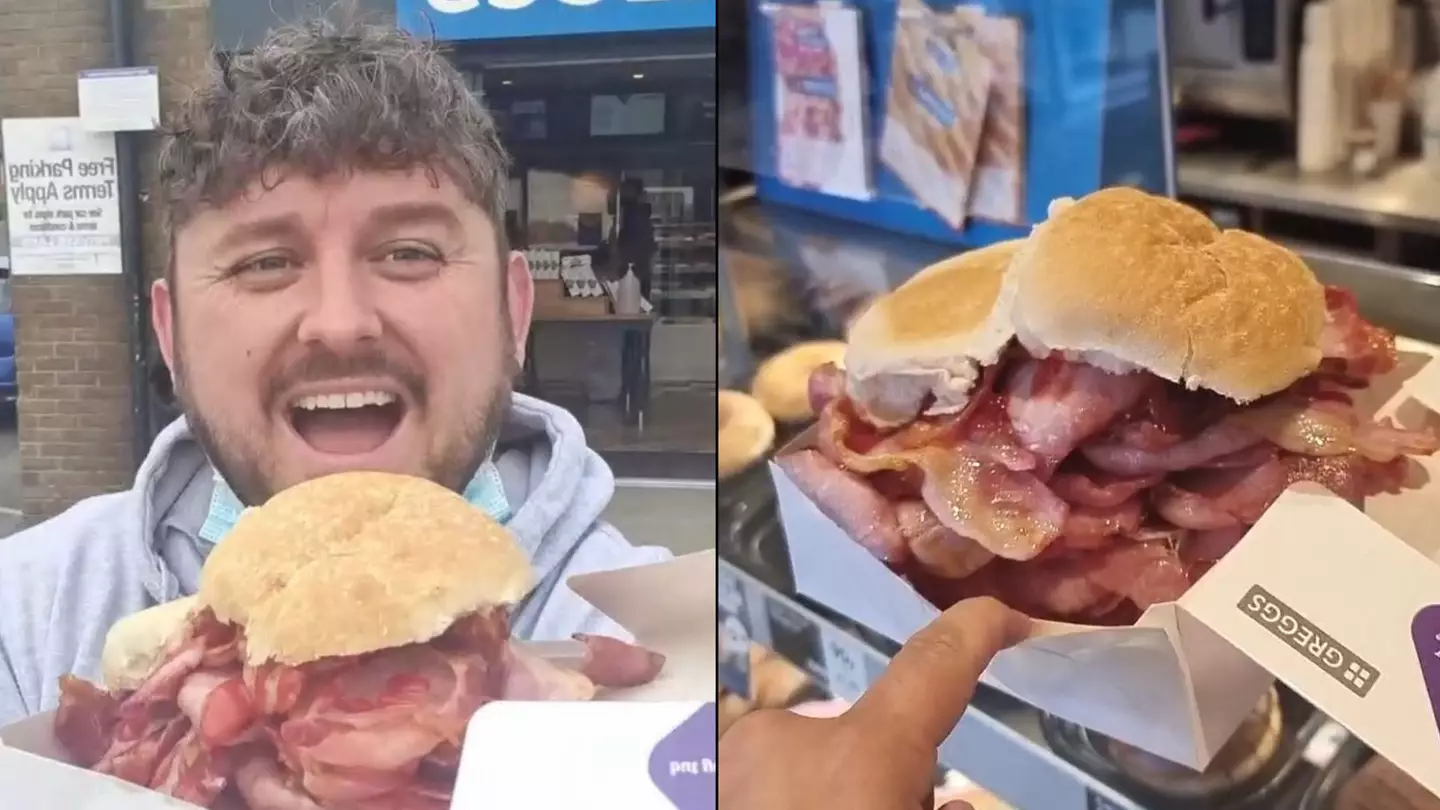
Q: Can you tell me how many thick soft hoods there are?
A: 1